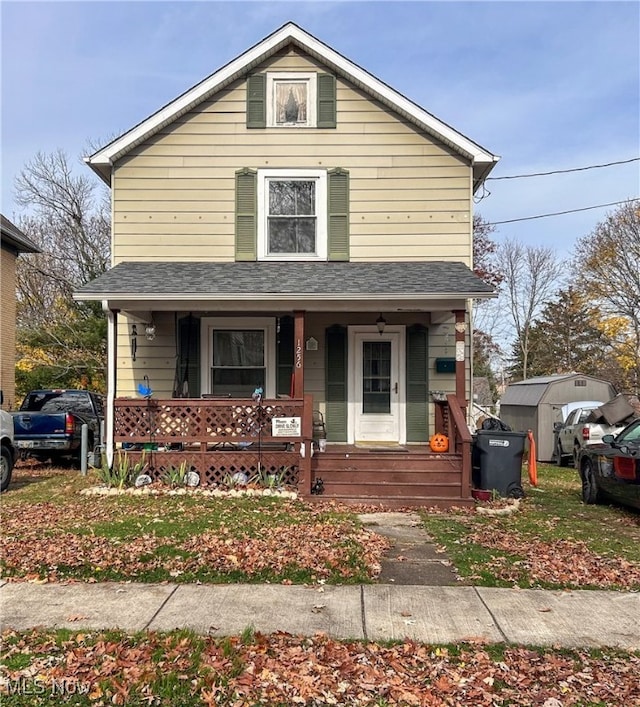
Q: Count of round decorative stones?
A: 3